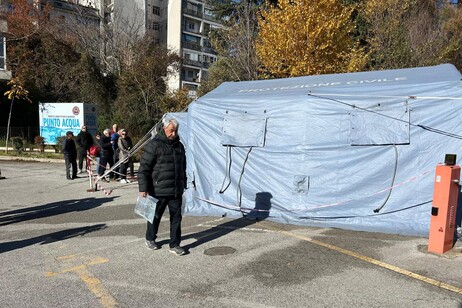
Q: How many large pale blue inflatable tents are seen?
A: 1